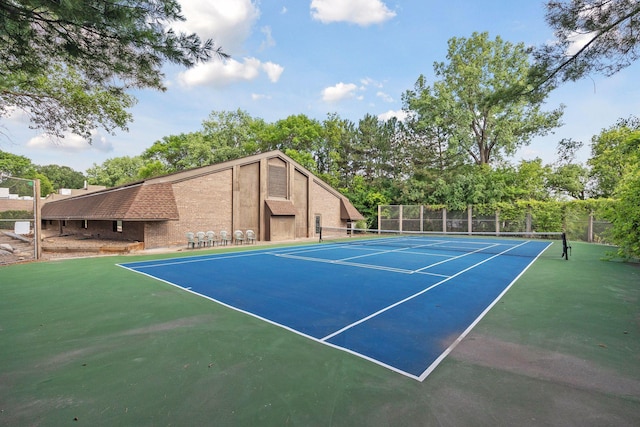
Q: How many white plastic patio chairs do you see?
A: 6